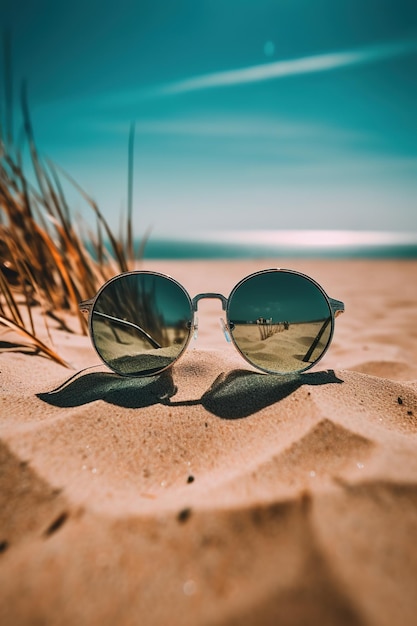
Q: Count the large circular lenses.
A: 2